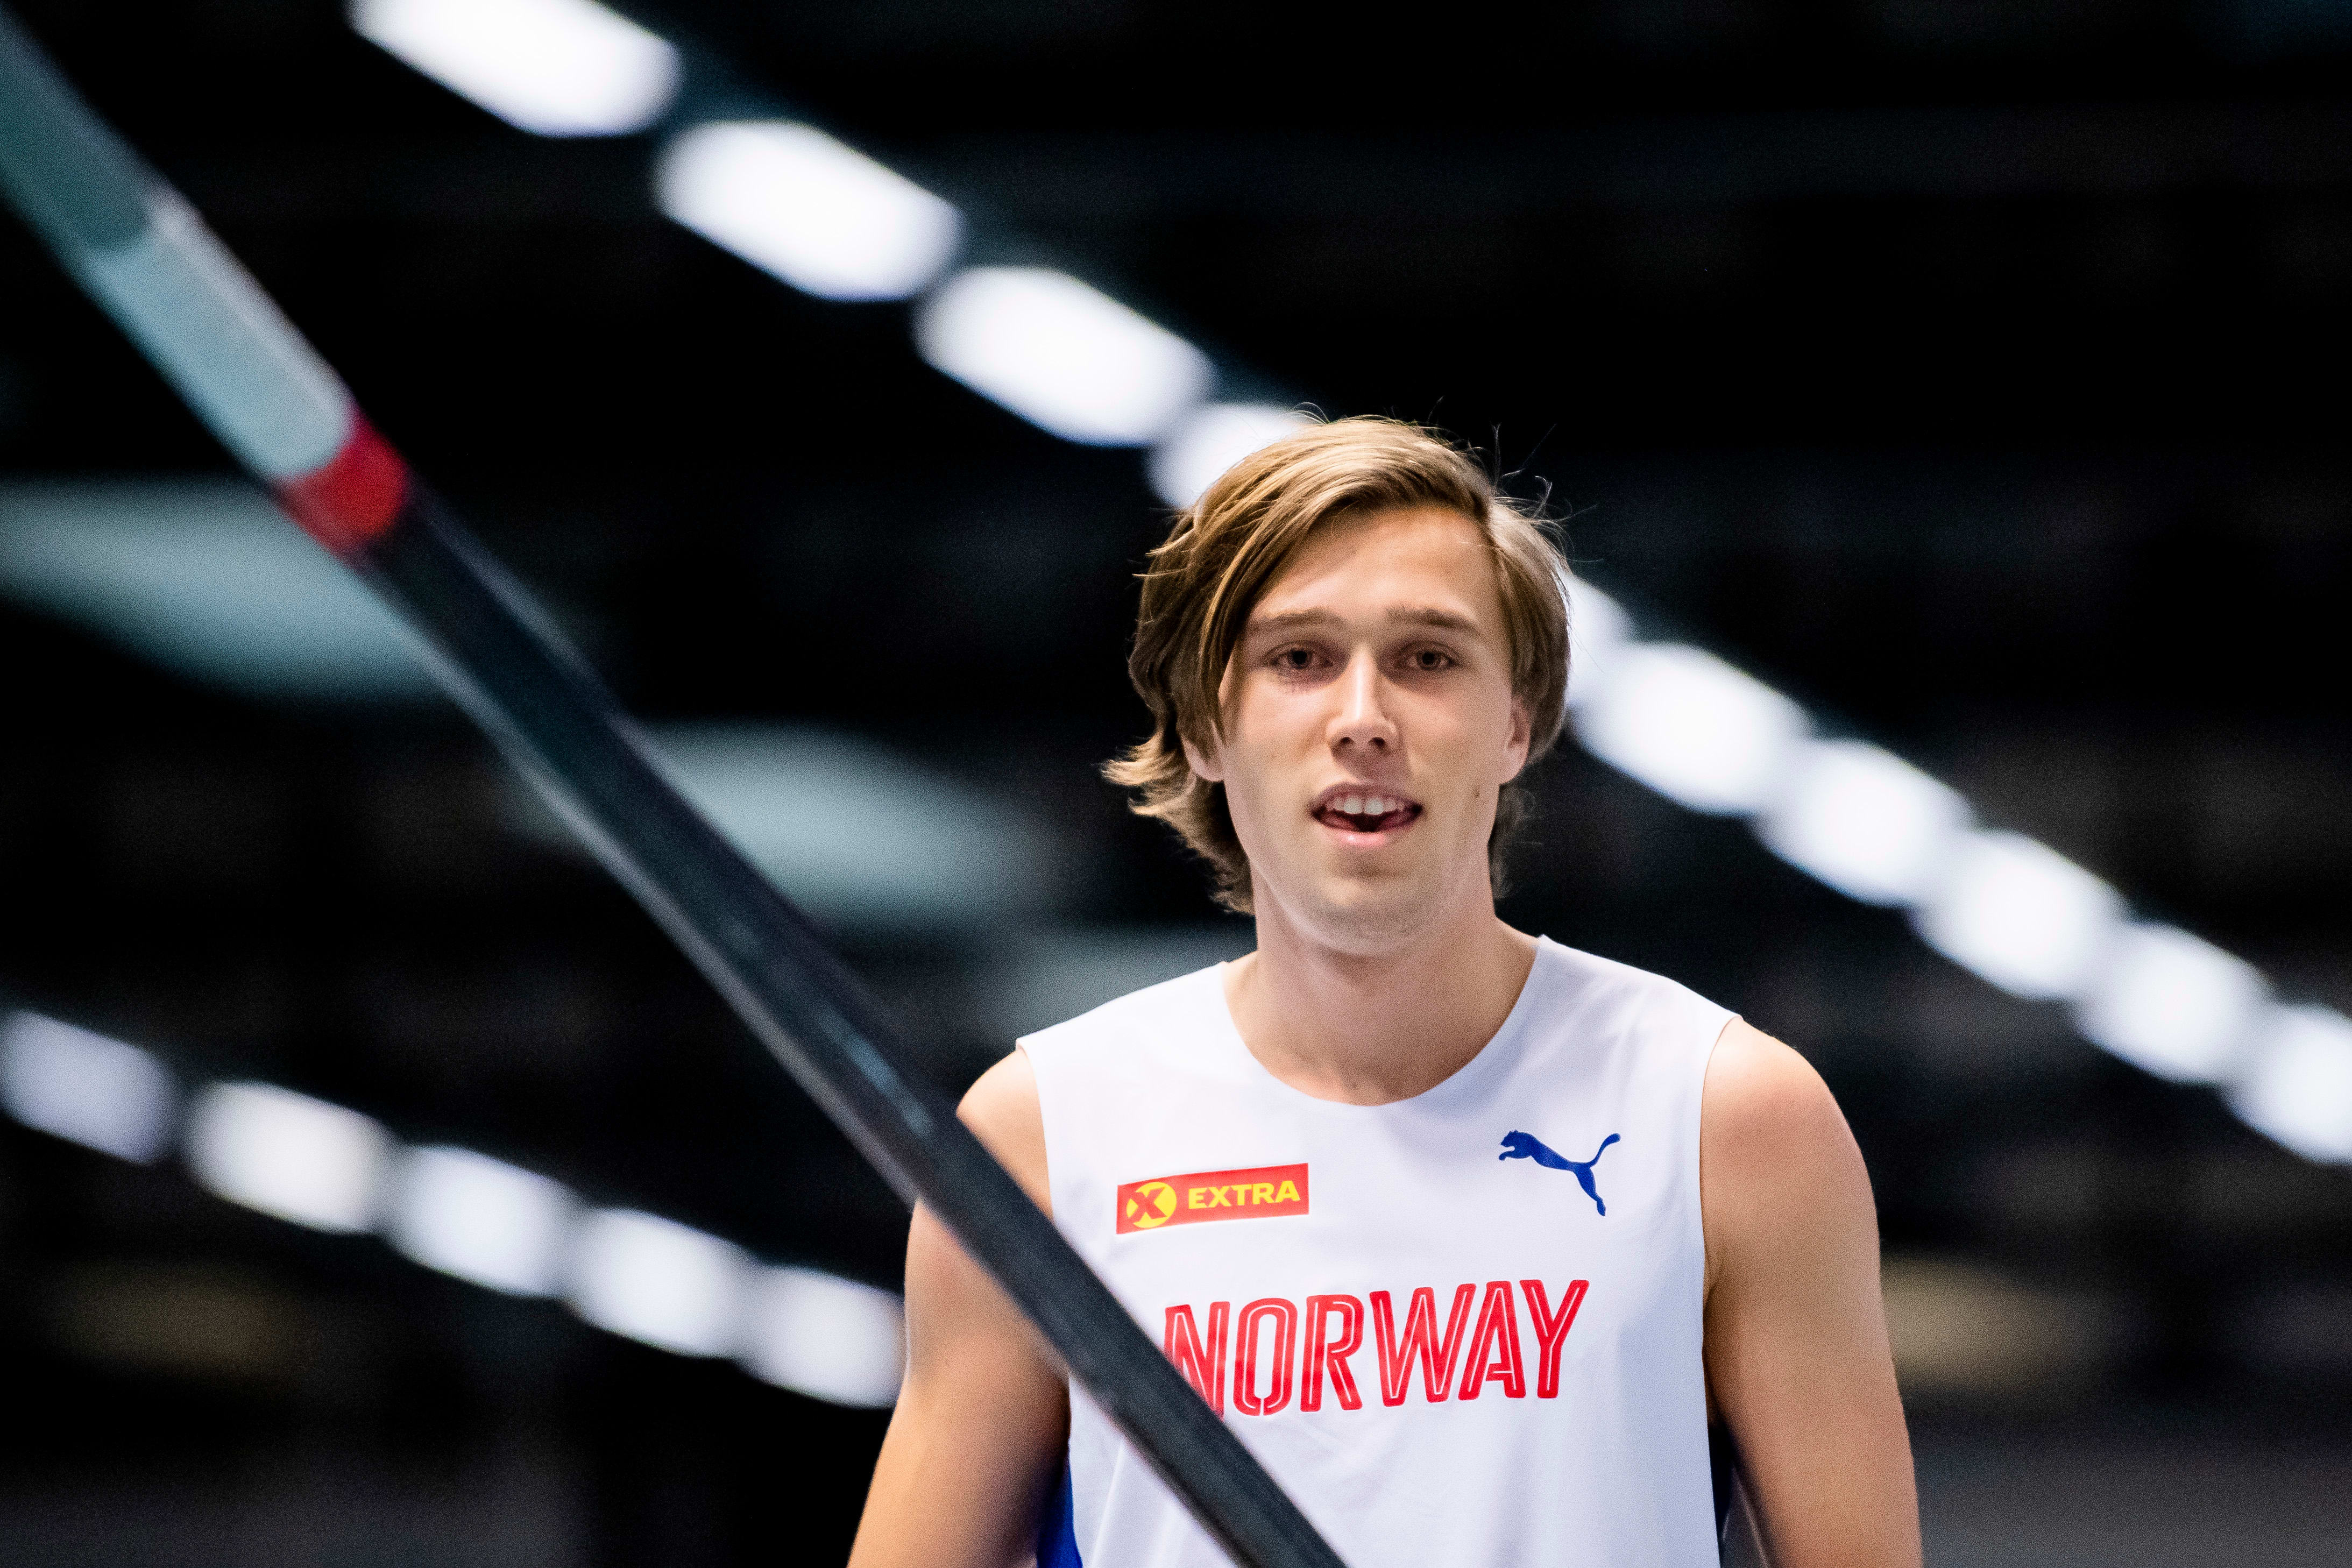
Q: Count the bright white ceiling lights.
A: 15